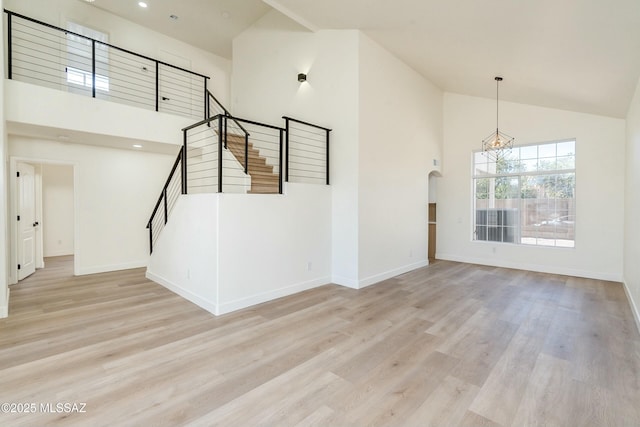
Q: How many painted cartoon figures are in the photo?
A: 0